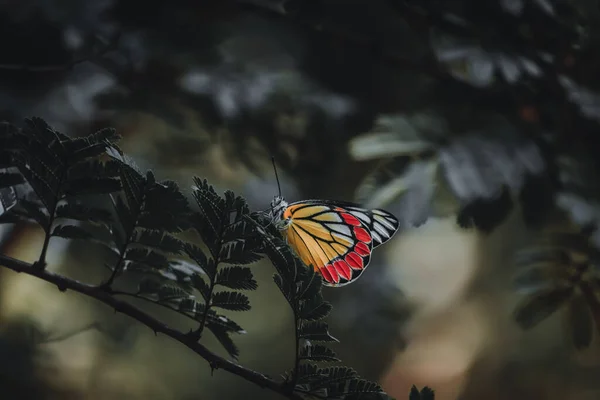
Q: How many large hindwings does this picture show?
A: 1